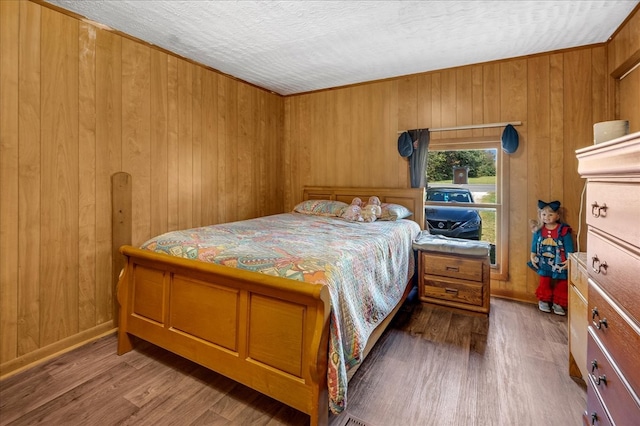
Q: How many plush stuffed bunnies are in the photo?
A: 2